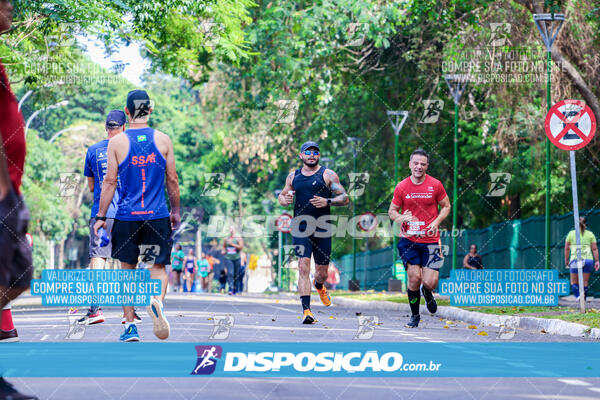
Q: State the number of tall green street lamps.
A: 4